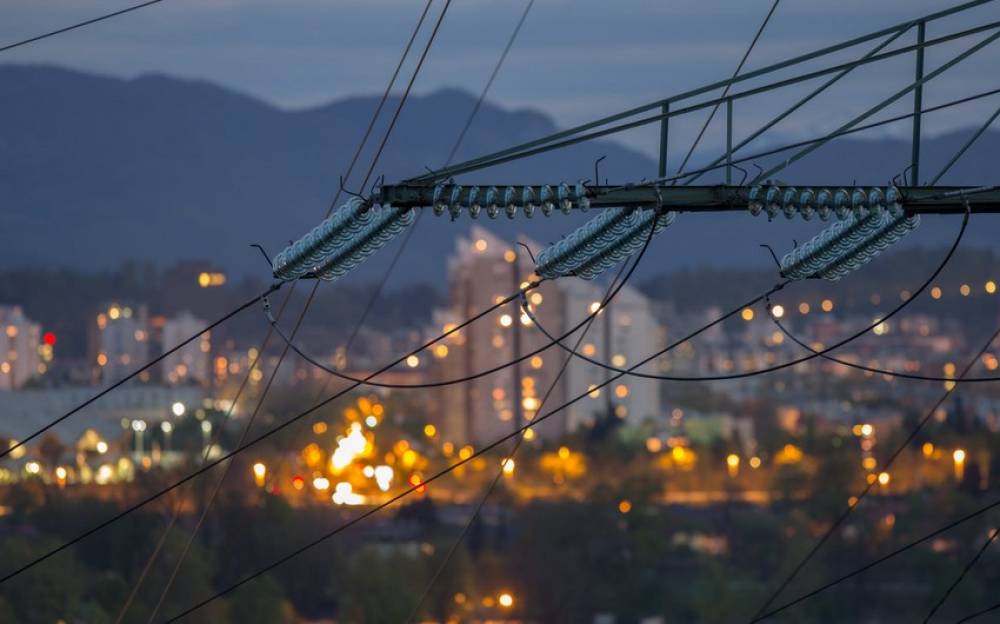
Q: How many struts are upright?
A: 3